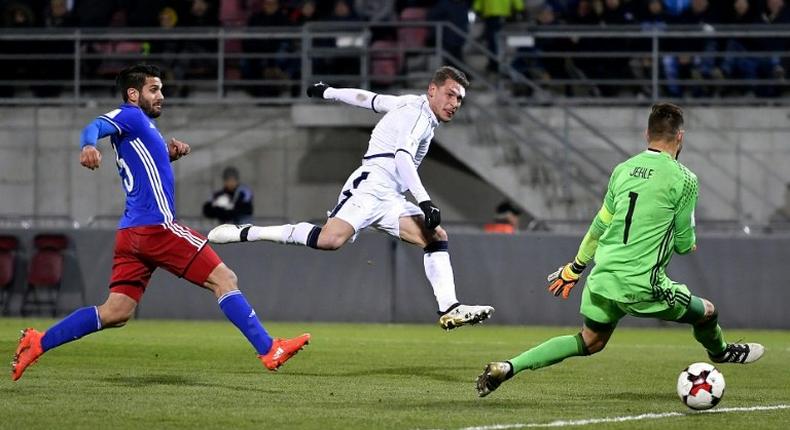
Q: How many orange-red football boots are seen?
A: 2